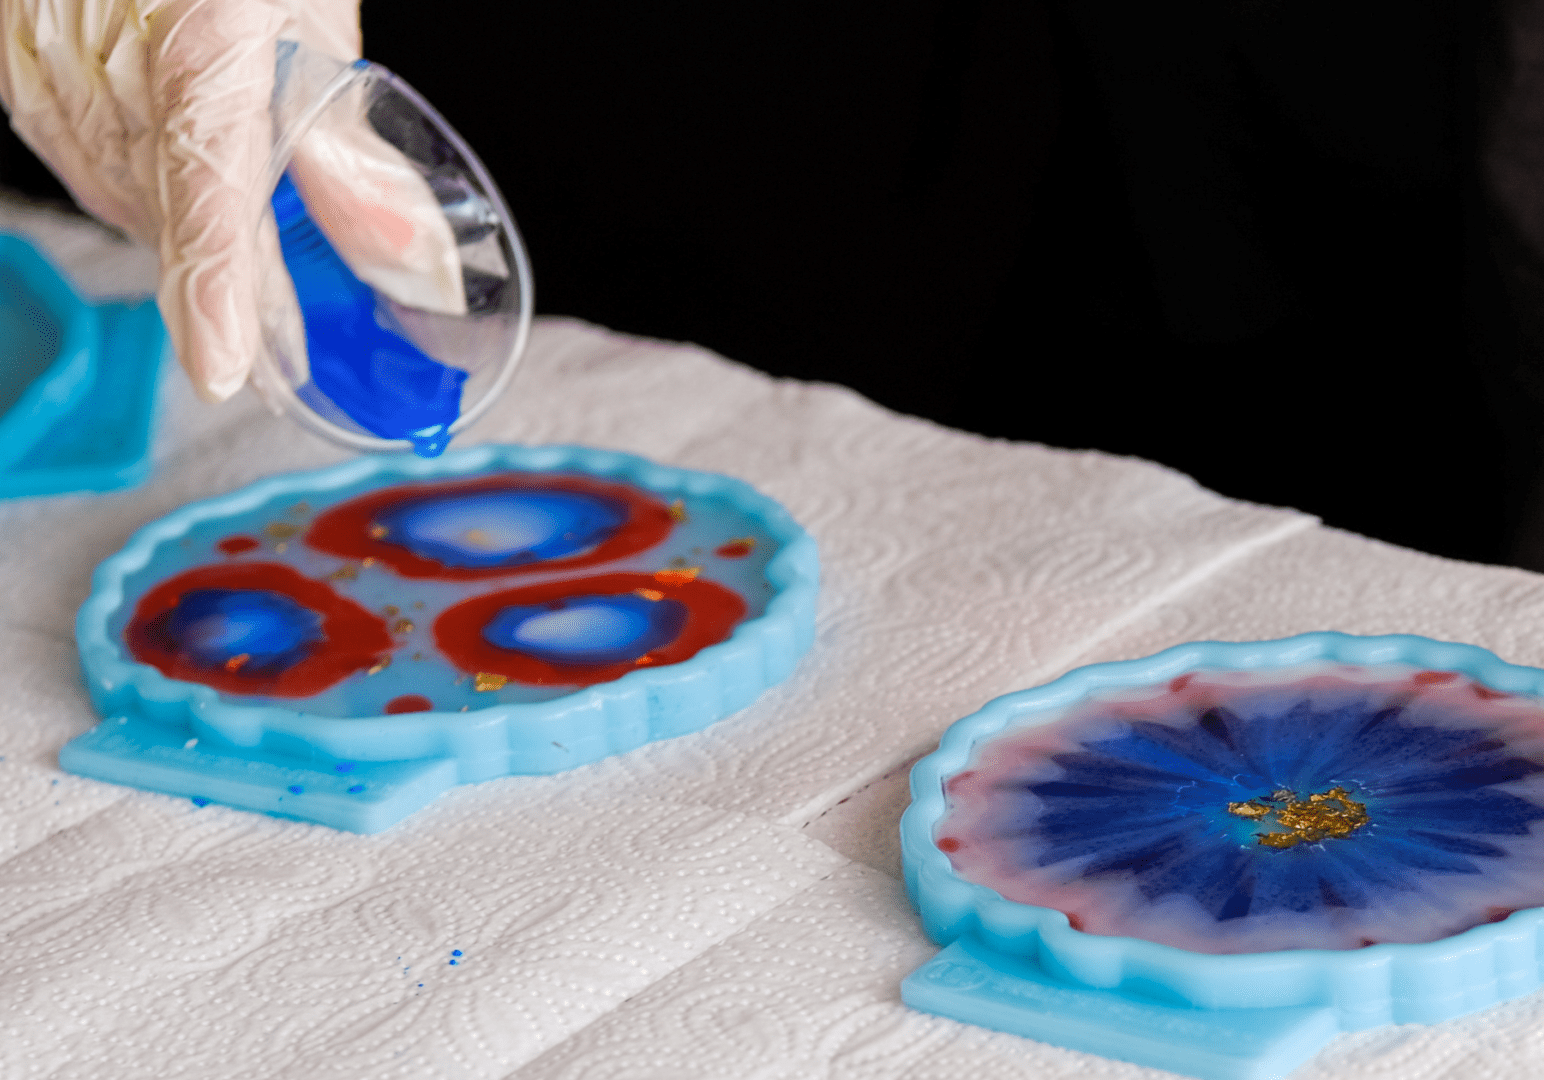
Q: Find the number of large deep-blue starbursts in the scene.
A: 1